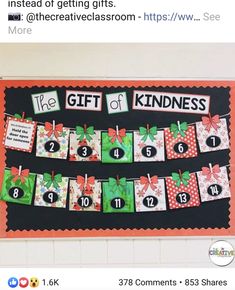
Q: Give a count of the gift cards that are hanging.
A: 14